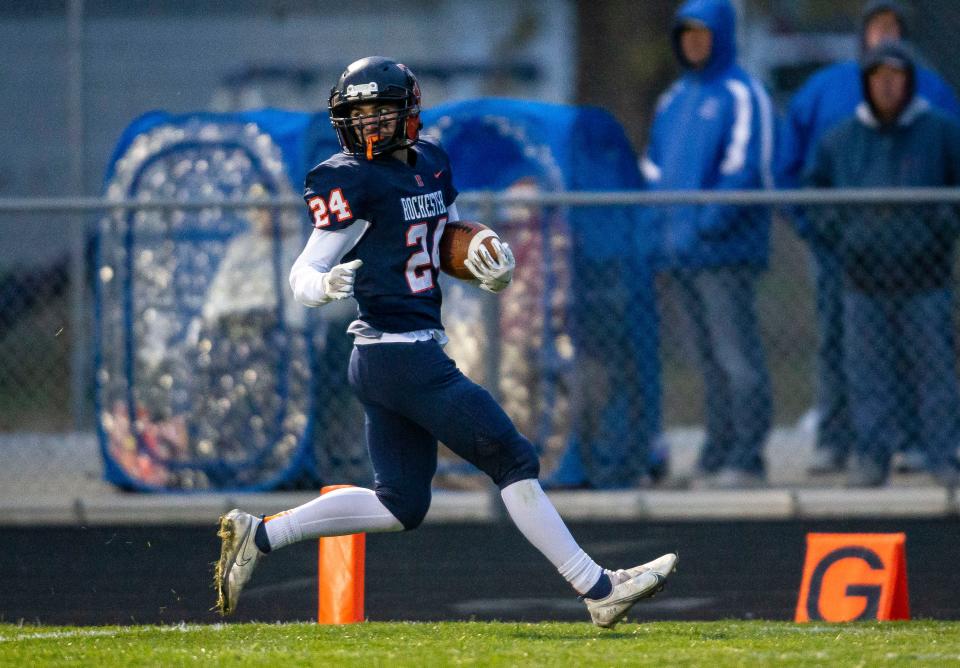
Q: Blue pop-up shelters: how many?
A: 2